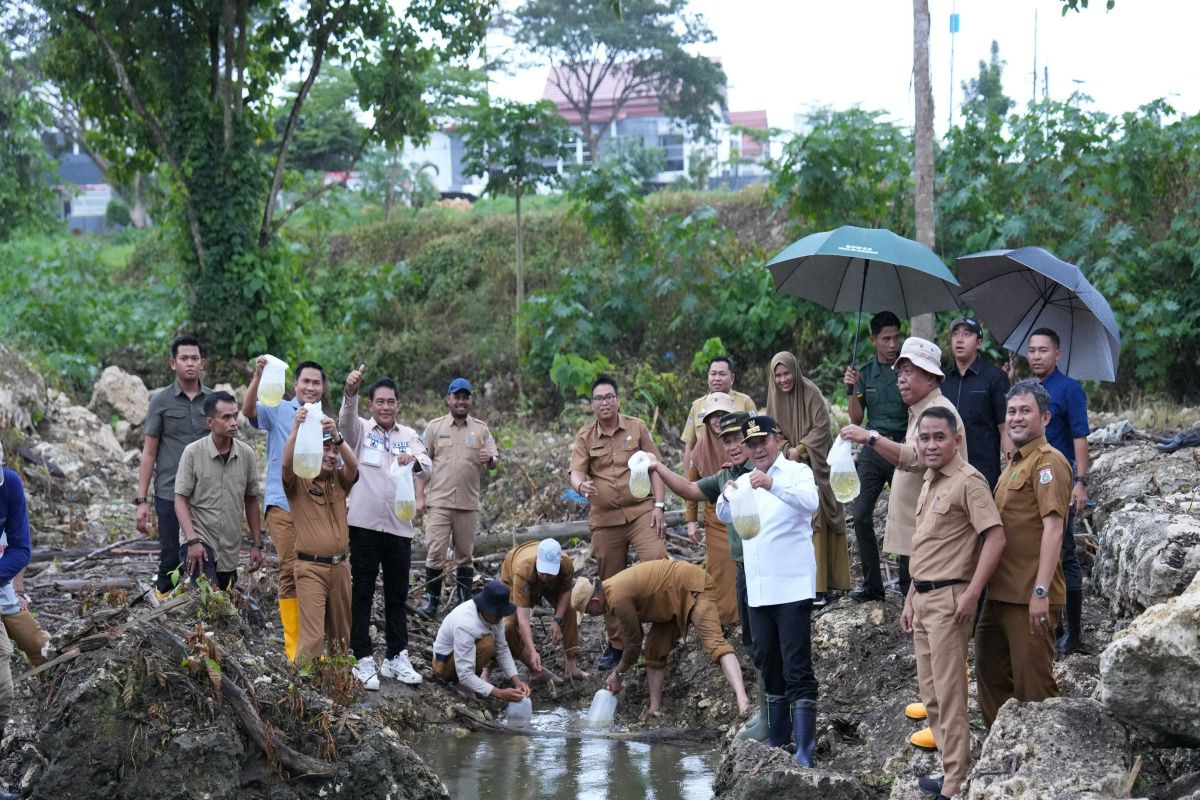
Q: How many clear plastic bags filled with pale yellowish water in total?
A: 6